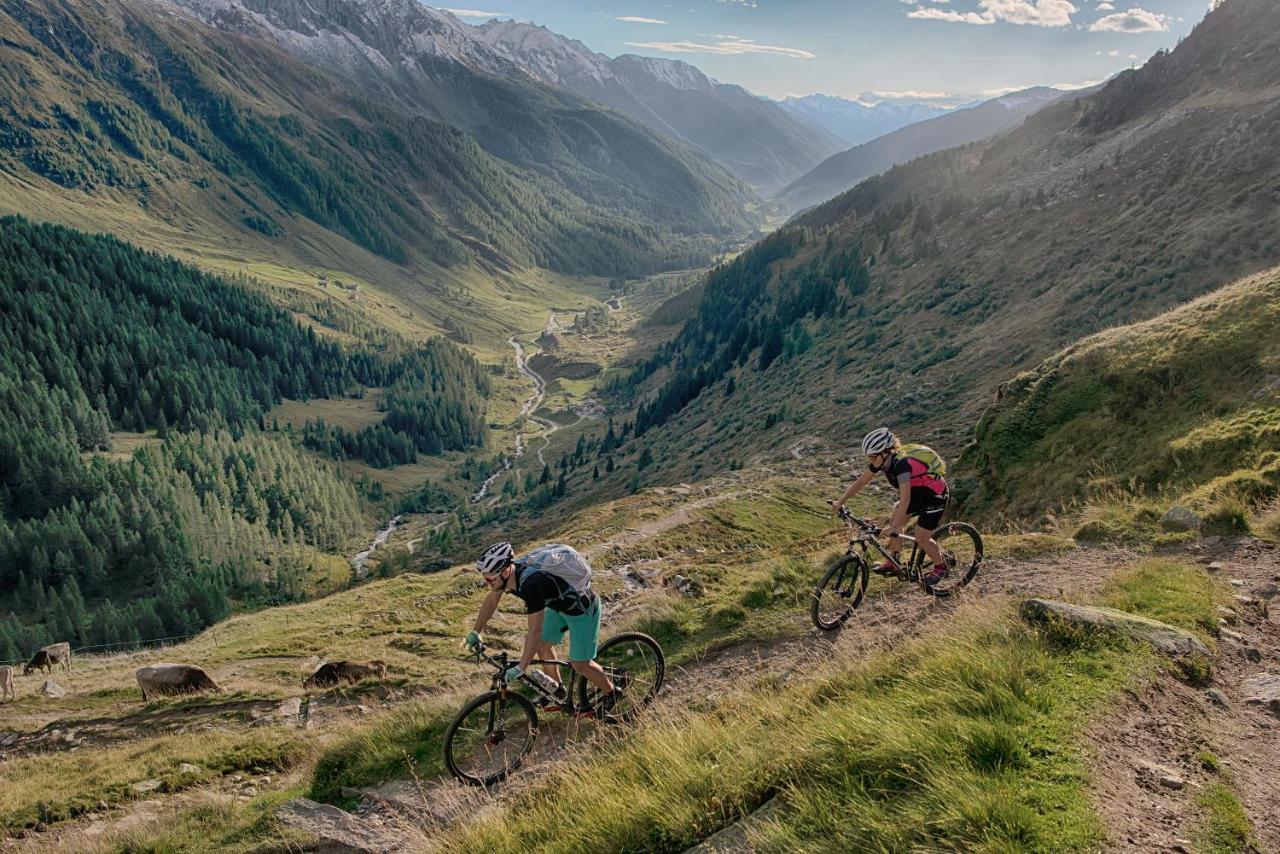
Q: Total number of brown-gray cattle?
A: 4